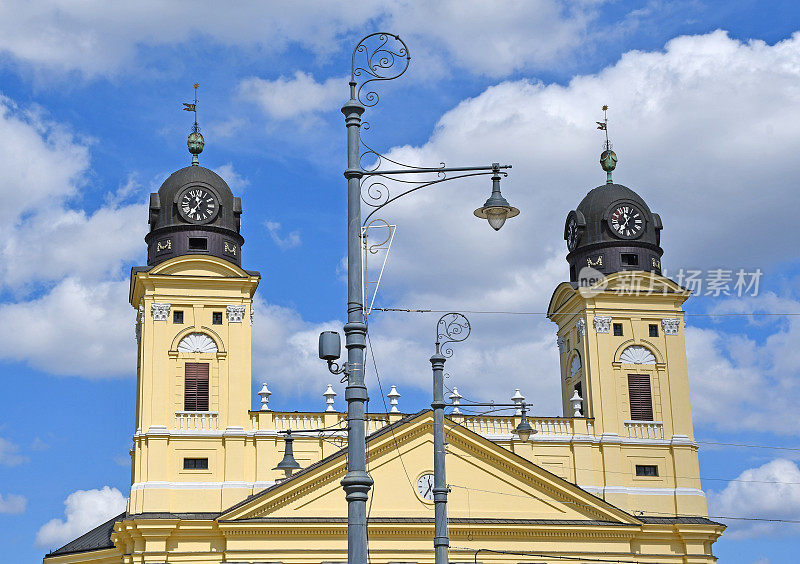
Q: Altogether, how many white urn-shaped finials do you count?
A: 6